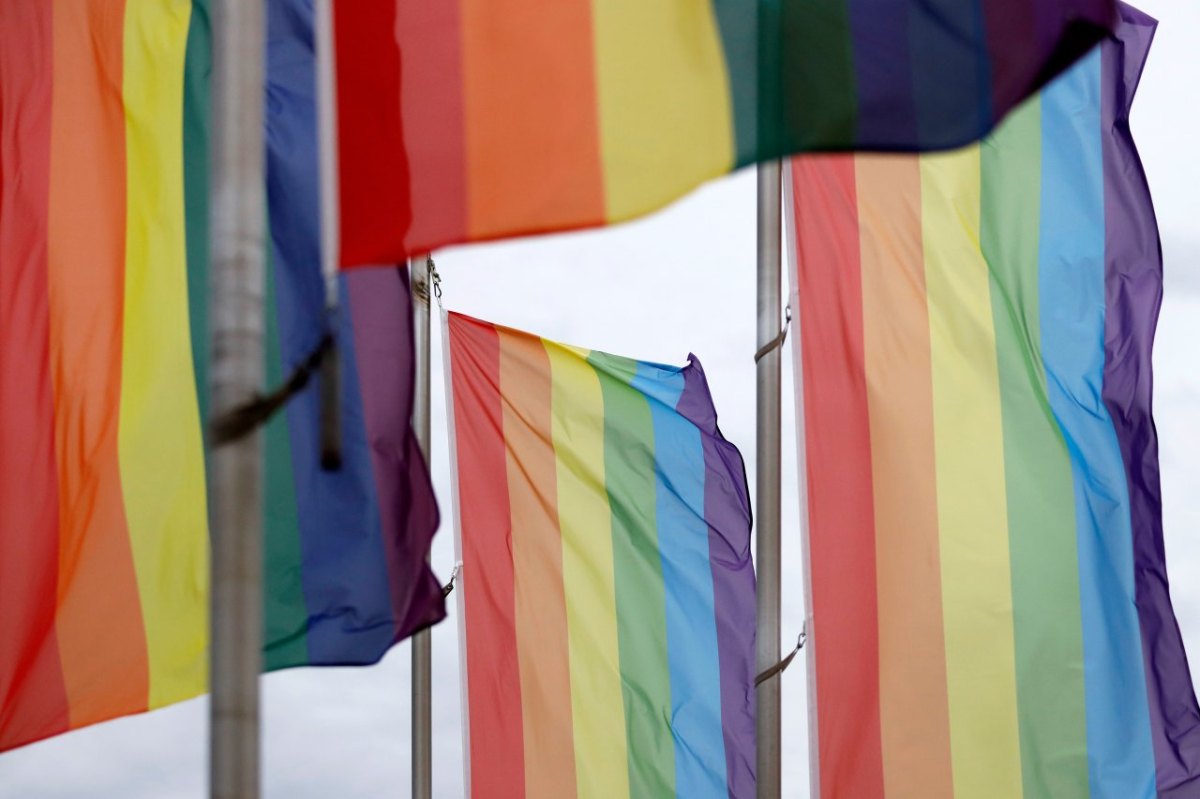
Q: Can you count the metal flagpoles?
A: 3